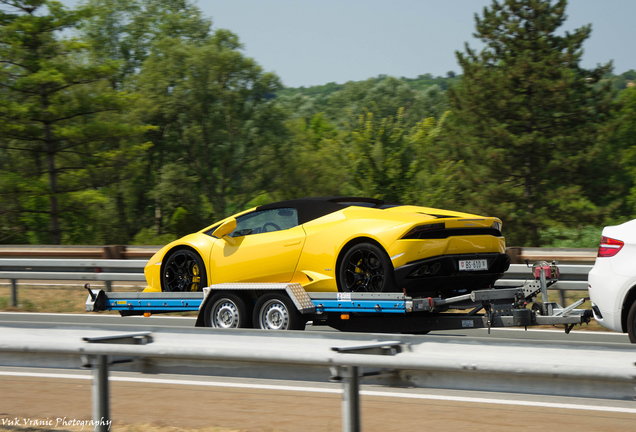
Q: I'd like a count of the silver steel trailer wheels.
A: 2